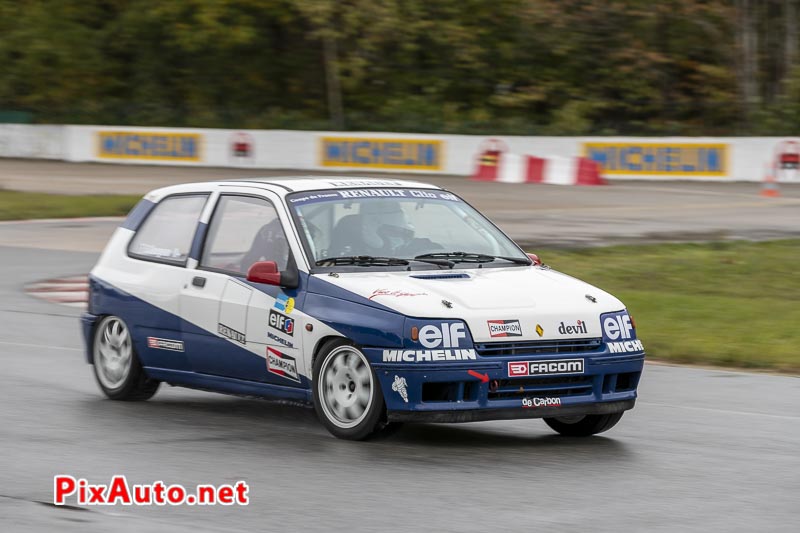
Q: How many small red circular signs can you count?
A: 3